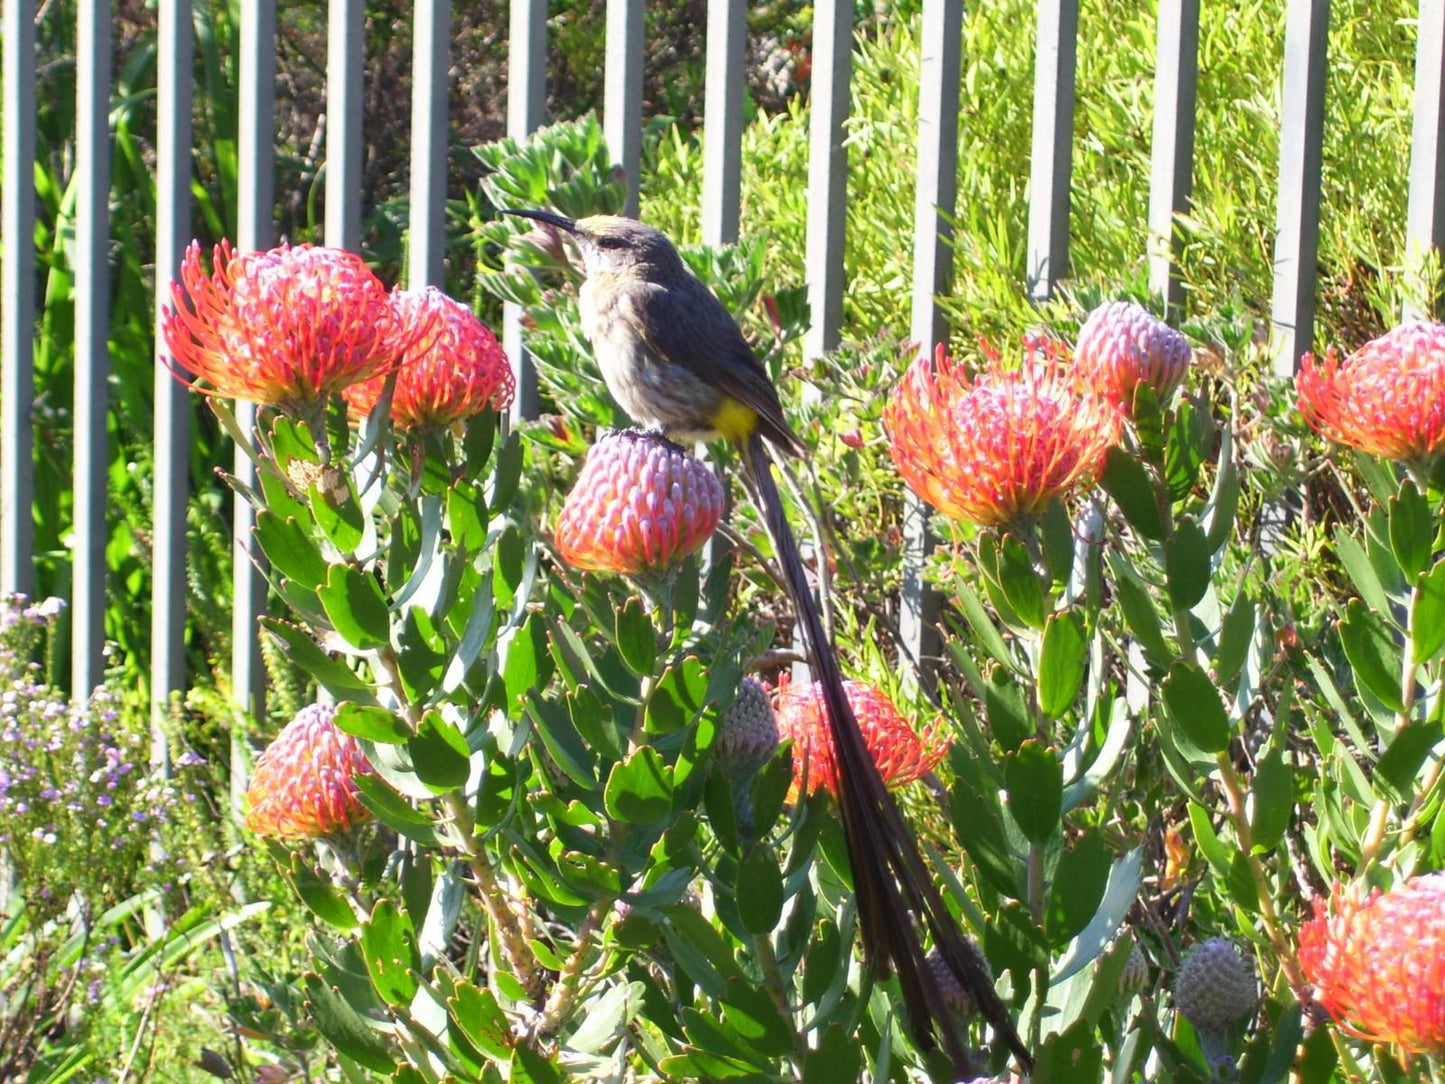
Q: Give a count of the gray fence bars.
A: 15